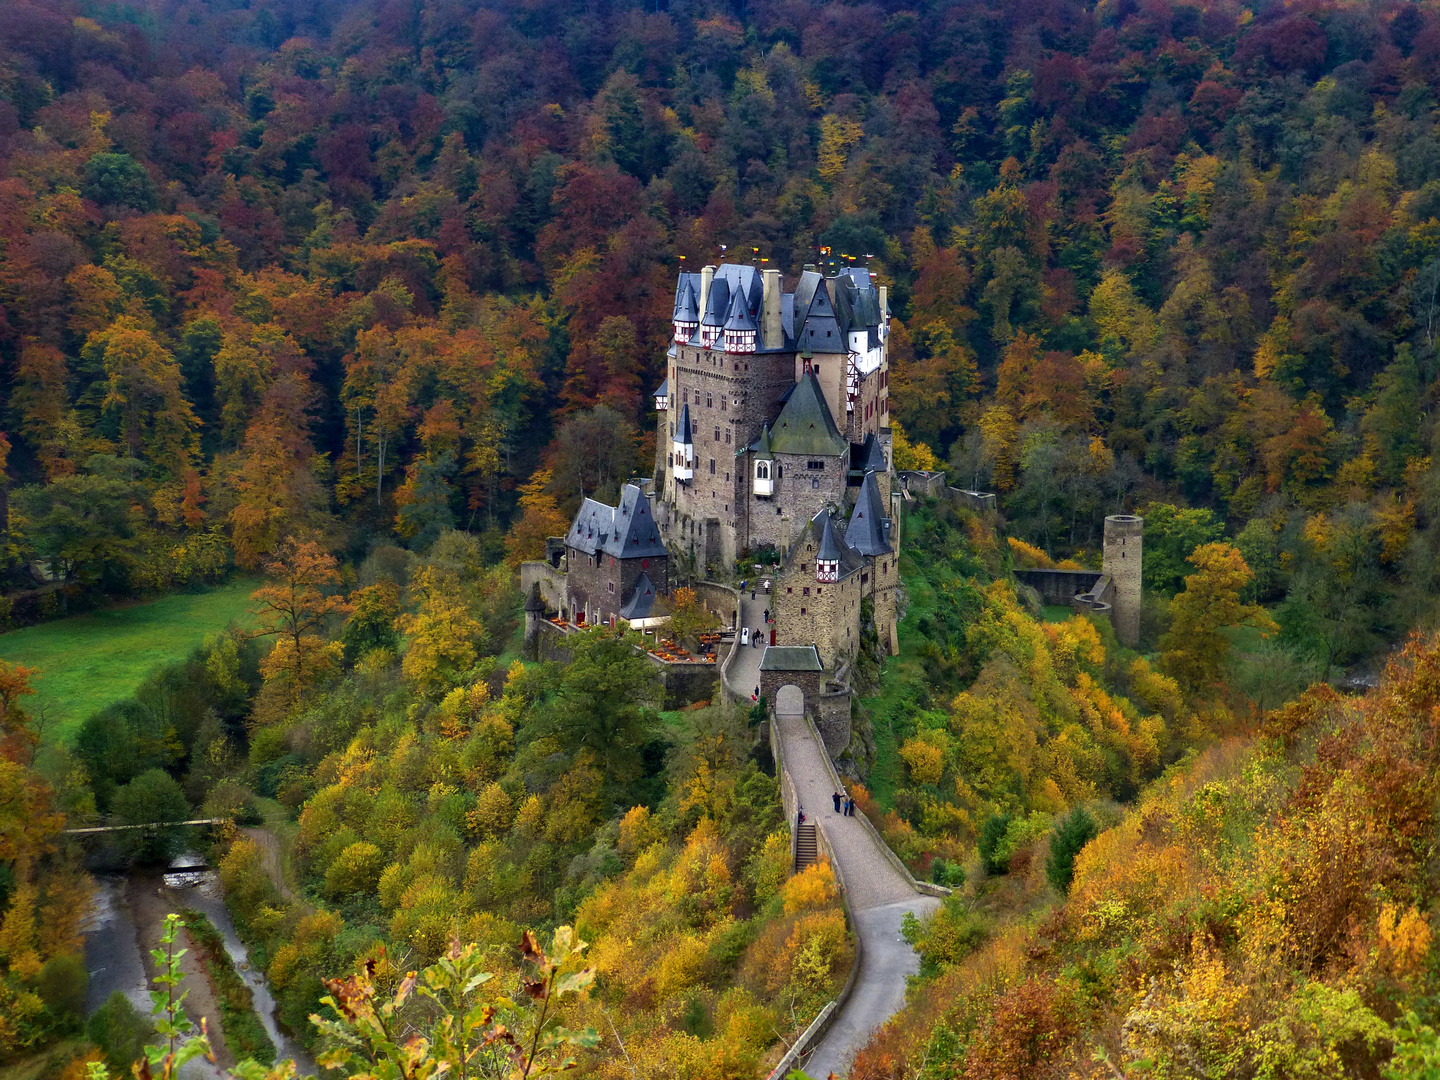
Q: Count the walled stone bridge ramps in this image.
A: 1